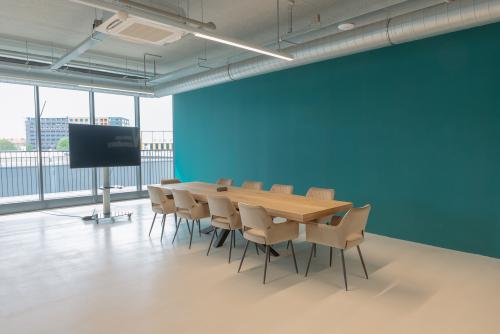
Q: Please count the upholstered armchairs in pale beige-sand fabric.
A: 10